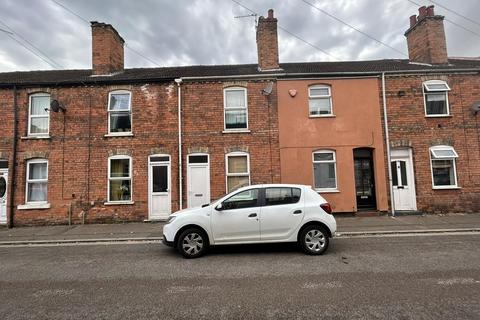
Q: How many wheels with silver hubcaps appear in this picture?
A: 2